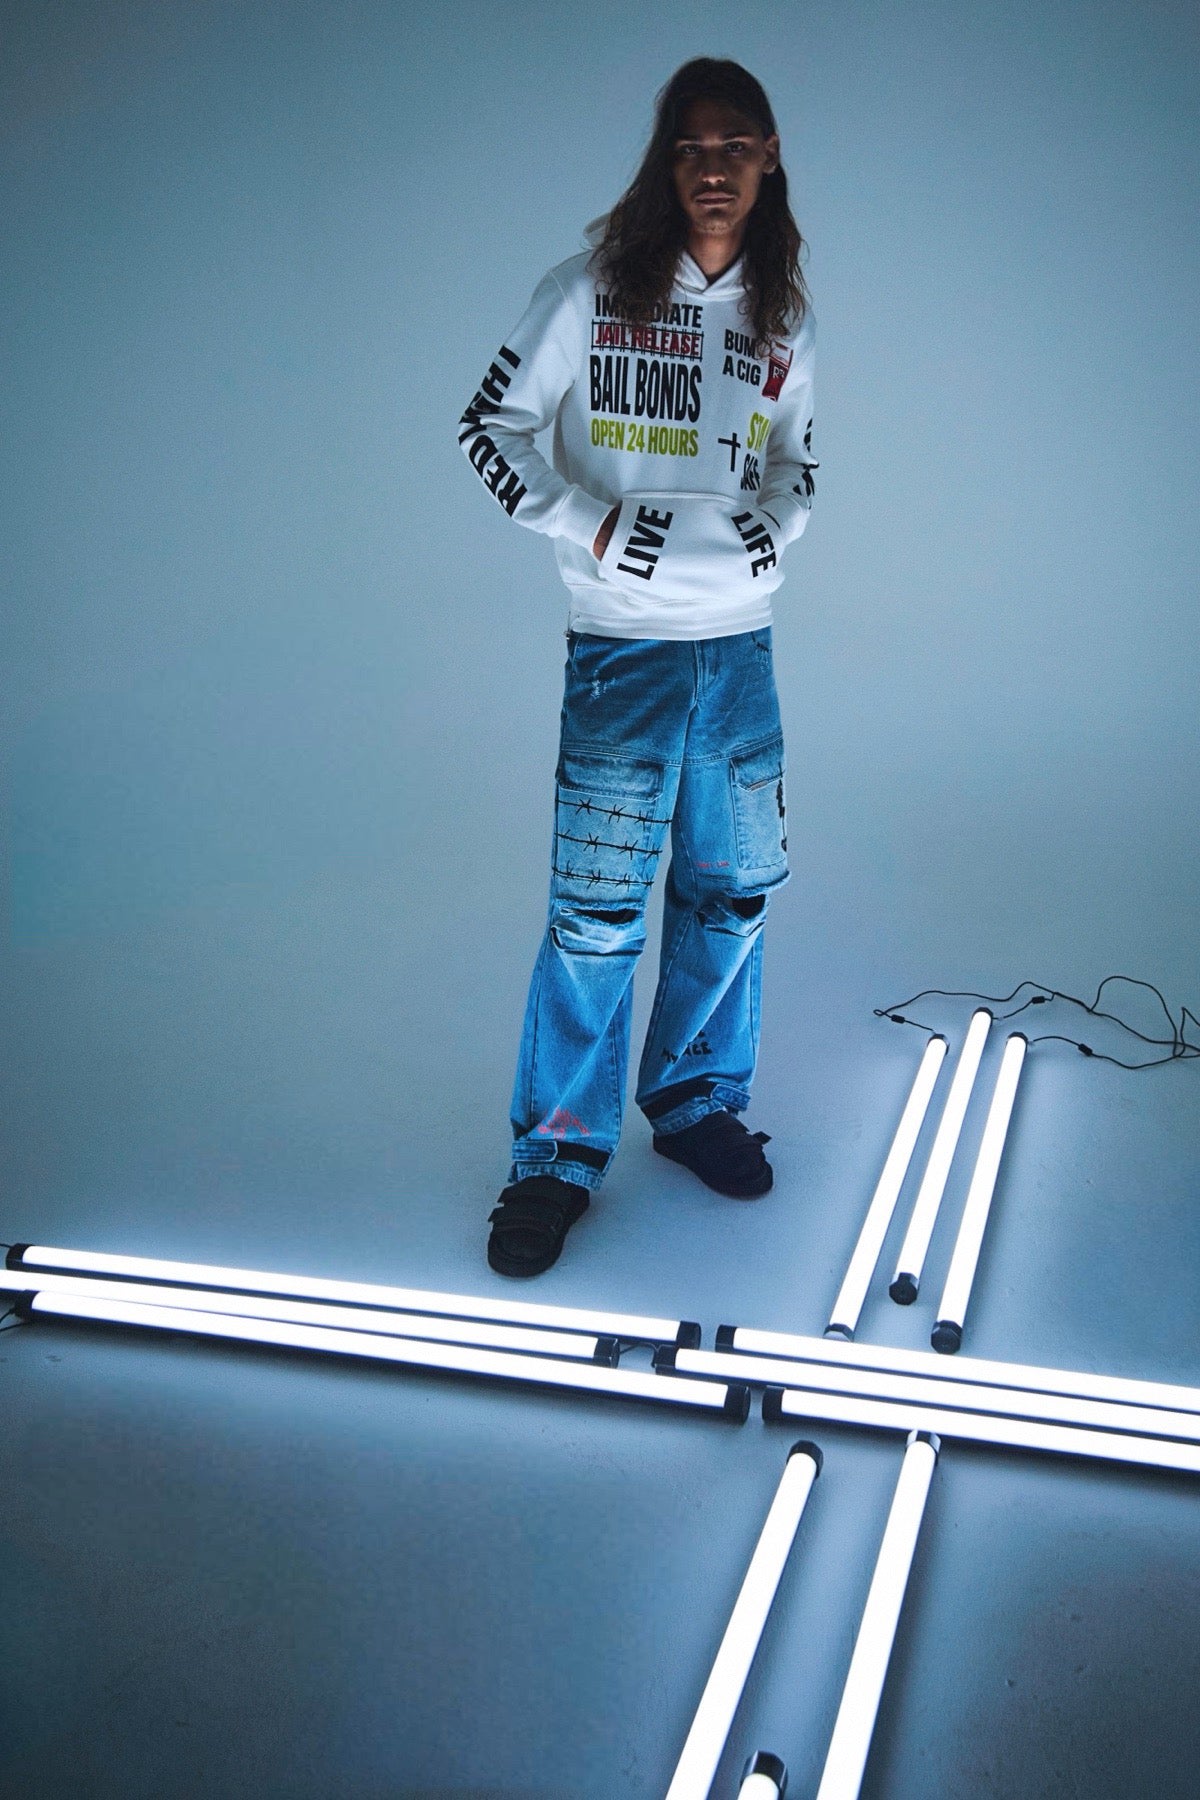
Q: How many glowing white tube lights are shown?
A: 12